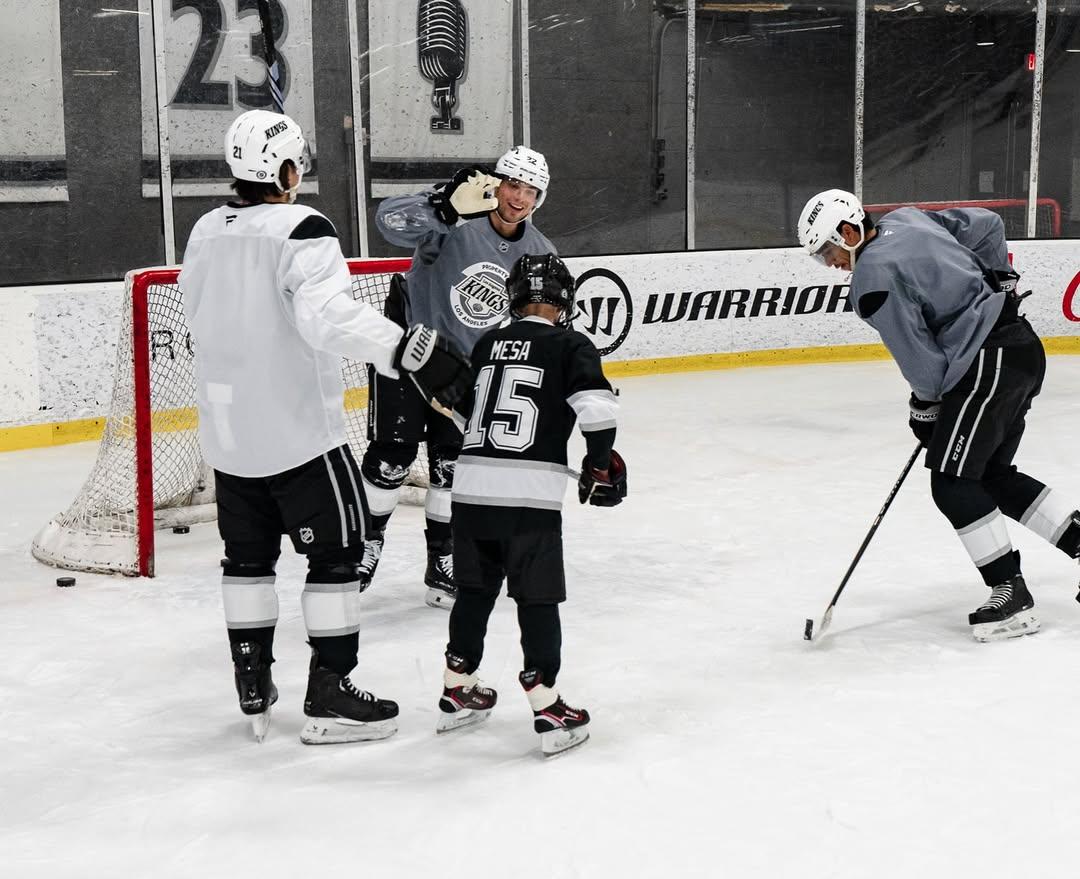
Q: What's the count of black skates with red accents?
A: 2